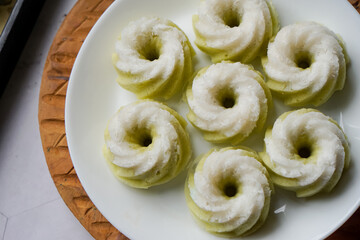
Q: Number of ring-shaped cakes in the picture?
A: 7